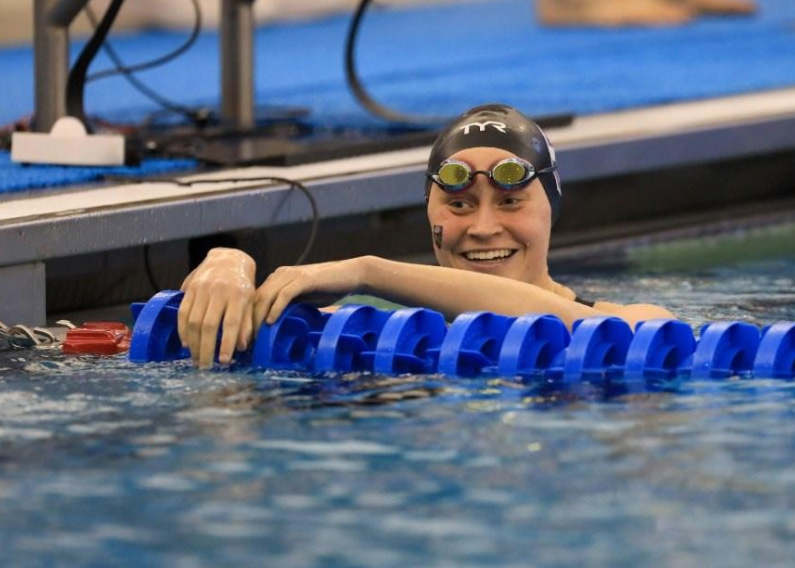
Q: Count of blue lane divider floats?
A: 10